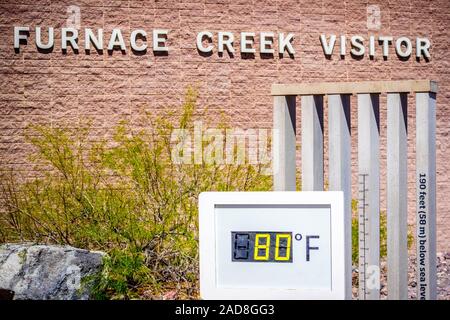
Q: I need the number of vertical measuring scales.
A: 1